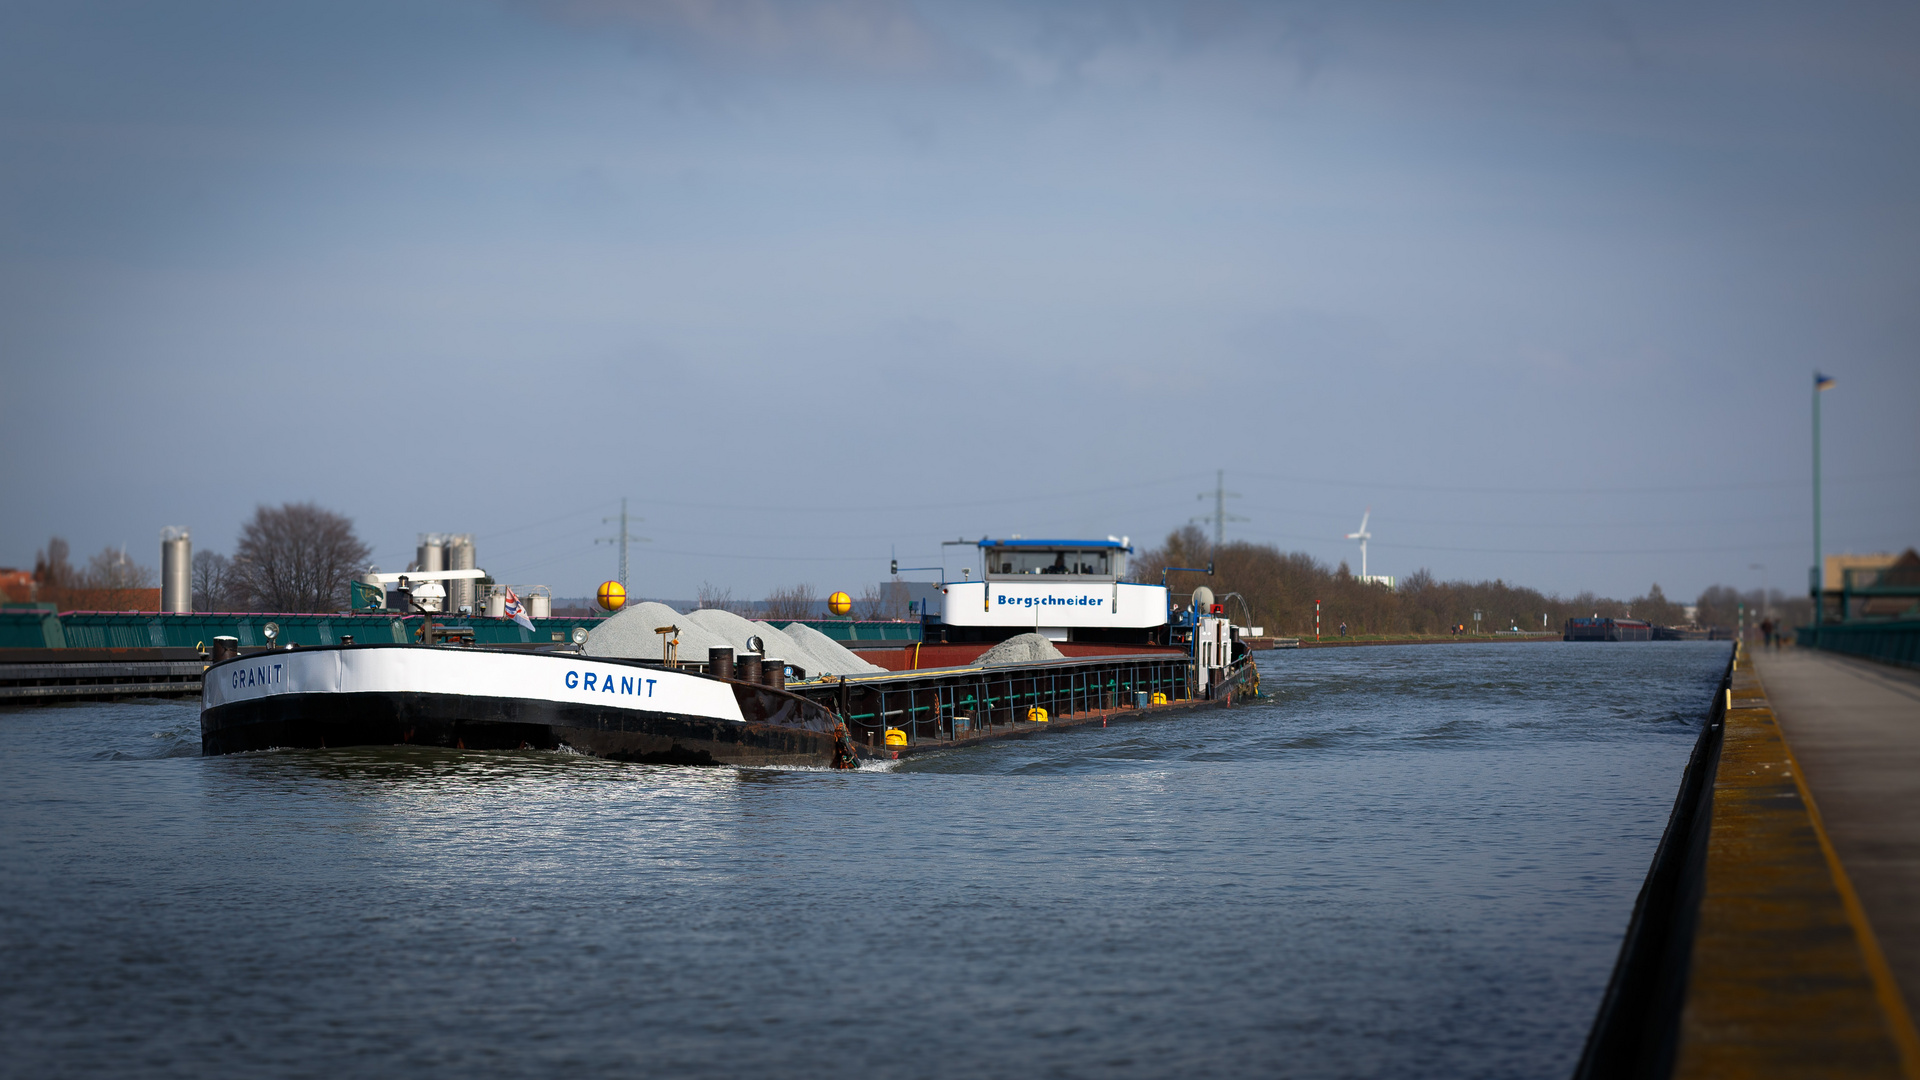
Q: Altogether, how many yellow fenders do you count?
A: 3